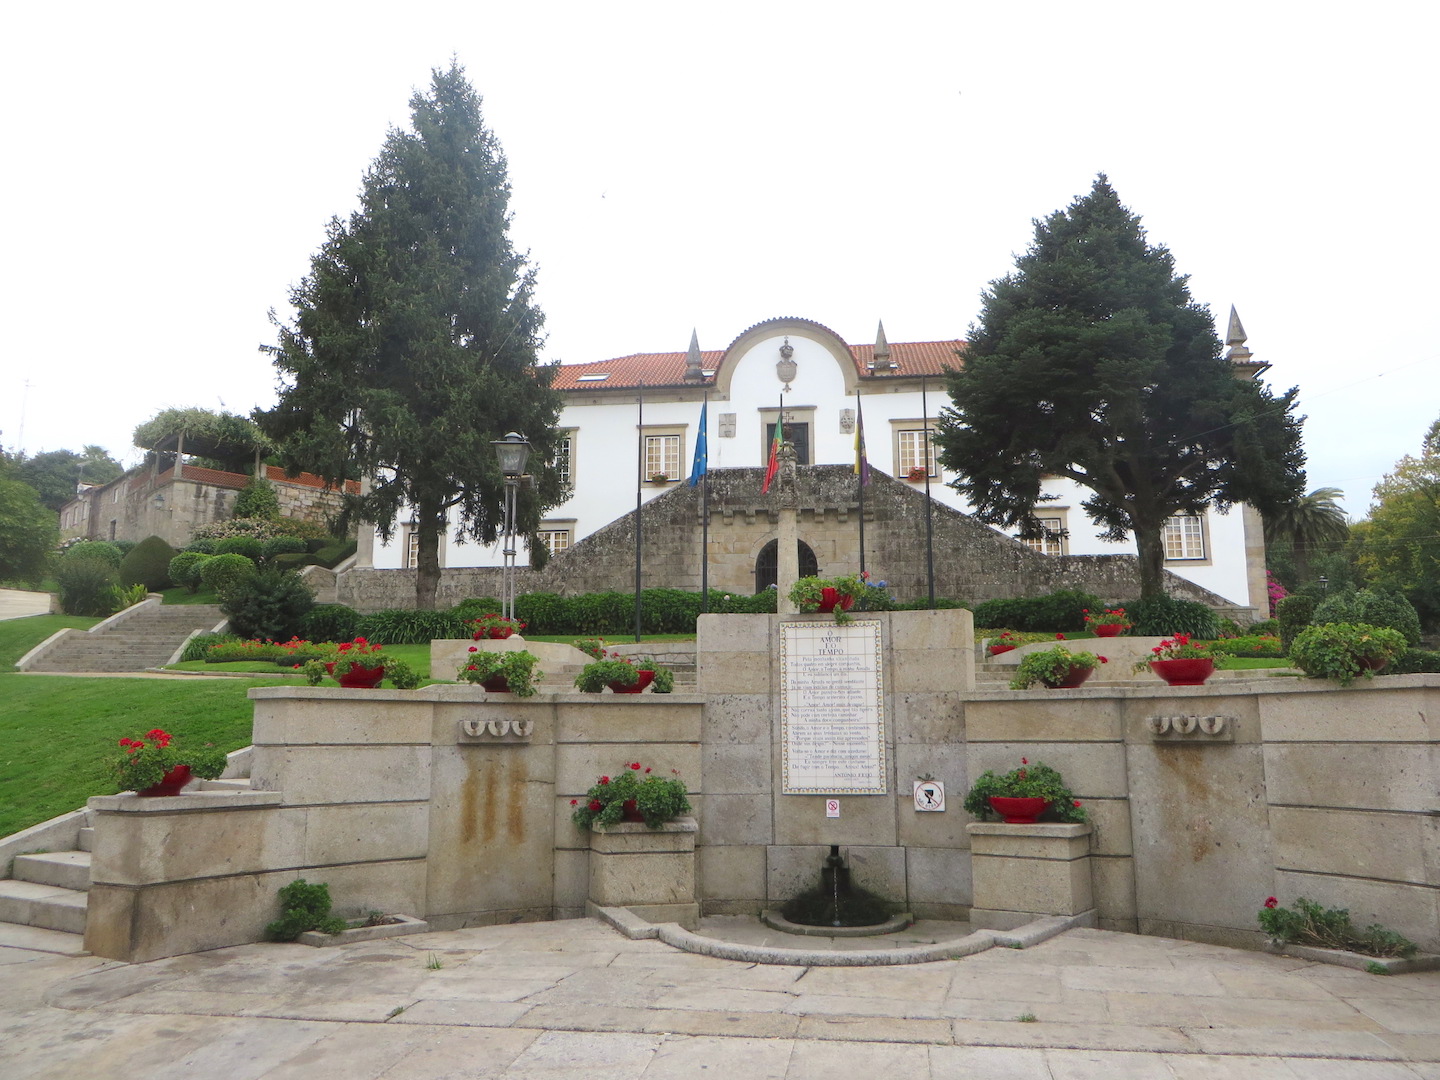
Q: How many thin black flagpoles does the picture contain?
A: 5